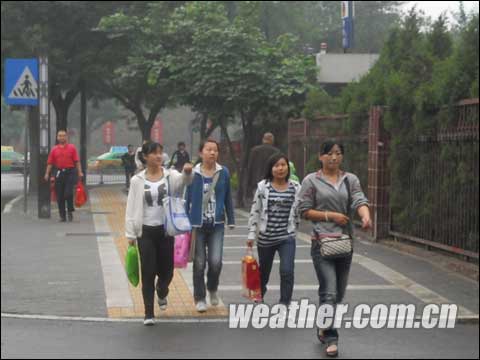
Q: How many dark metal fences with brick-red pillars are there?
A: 1